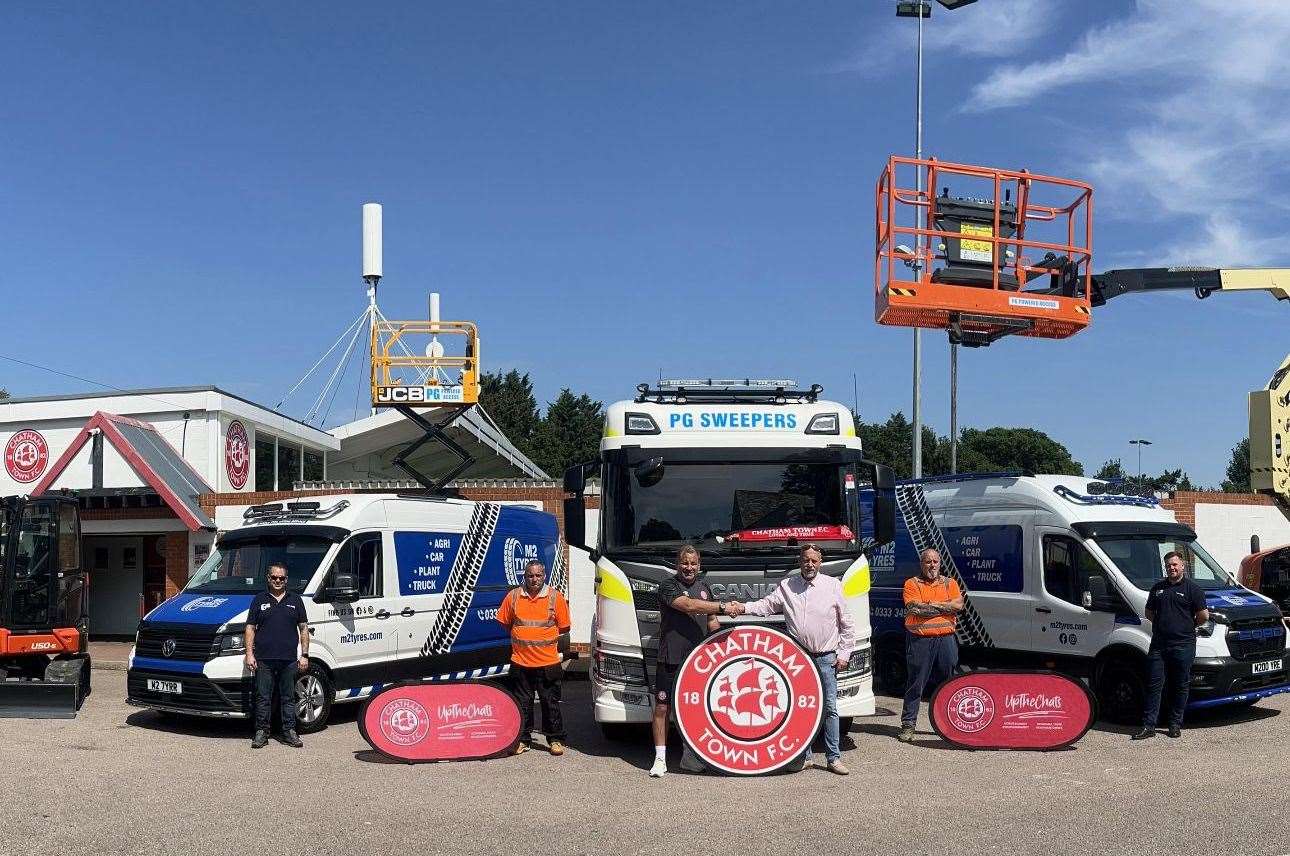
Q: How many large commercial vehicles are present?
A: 3